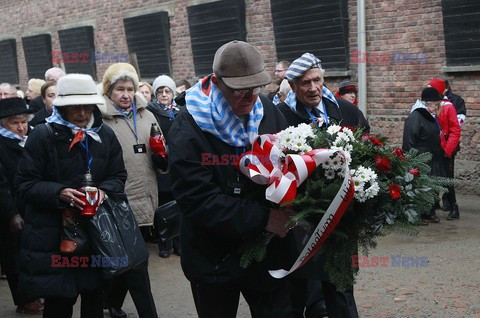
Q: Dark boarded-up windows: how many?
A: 7